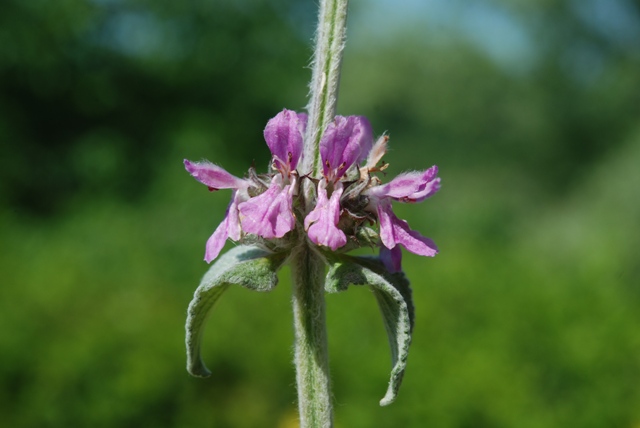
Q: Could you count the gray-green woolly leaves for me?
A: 2